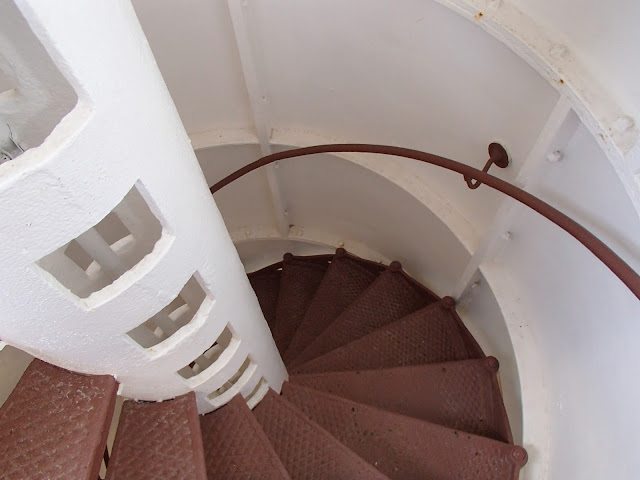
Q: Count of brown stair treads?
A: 11